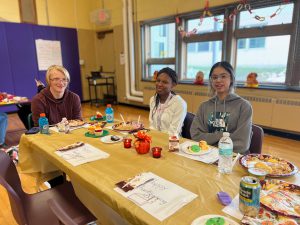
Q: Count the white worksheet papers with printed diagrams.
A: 2